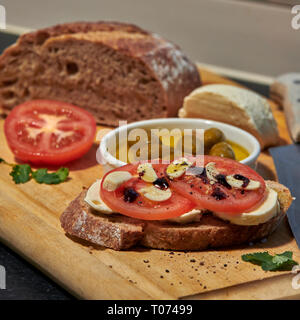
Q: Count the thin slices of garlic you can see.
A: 6